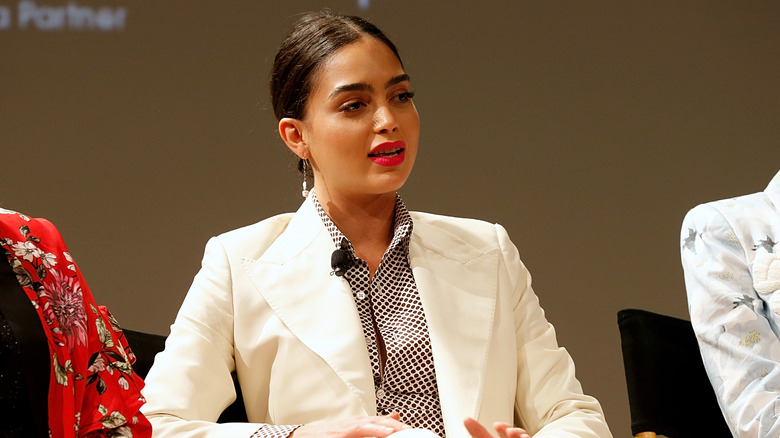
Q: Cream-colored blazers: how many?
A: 1